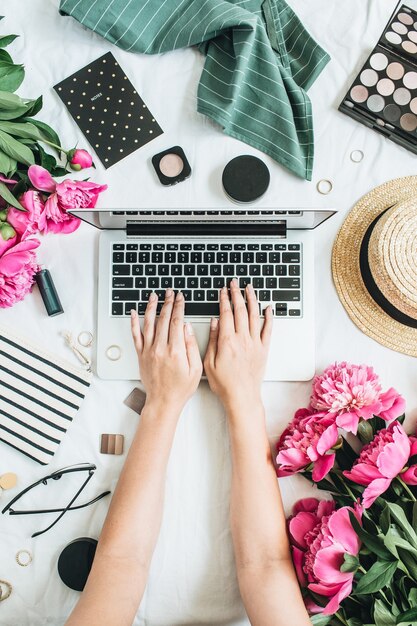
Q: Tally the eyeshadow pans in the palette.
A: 11